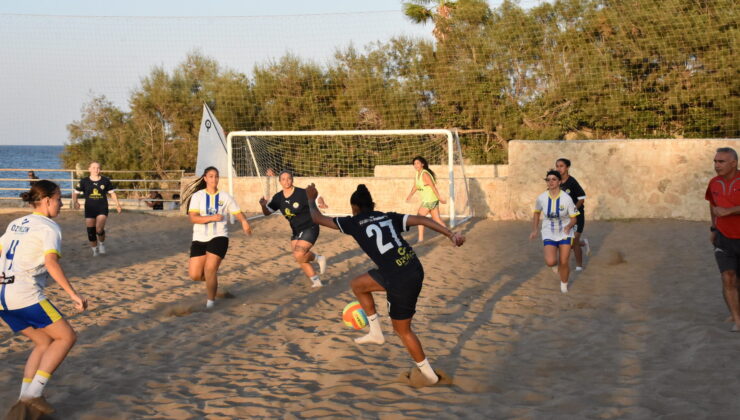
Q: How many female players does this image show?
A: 8